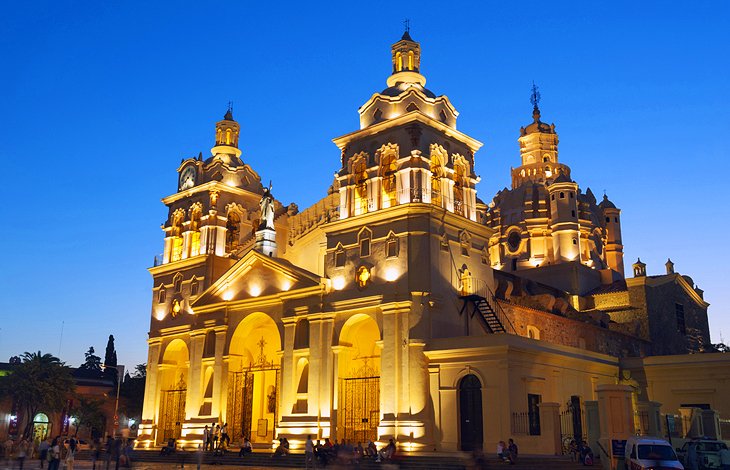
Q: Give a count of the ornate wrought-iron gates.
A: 3